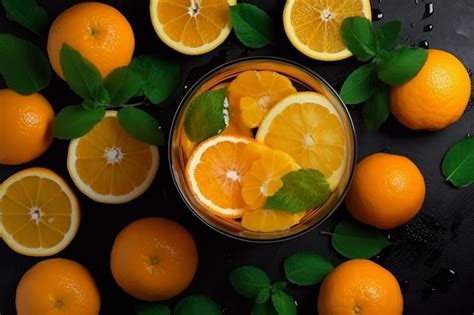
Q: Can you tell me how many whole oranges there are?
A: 7